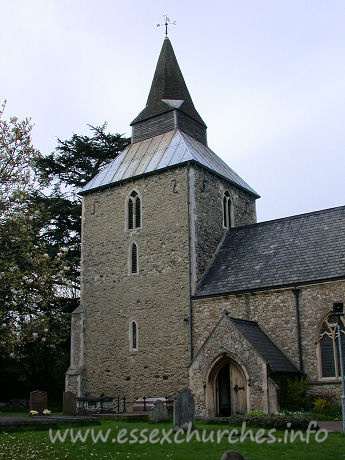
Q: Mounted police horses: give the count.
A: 0